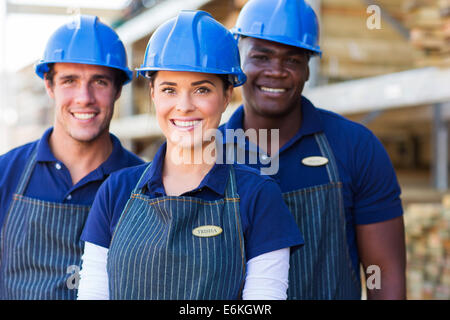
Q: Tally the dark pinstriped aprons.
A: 3